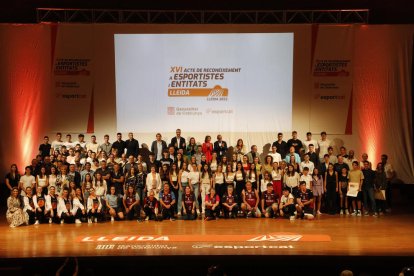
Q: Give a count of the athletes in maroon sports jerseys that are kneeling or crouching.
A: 9